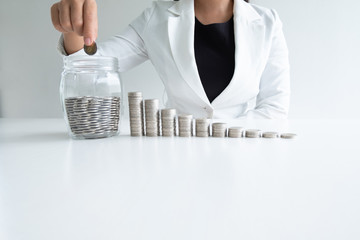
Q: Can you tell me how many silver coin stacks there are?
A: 10